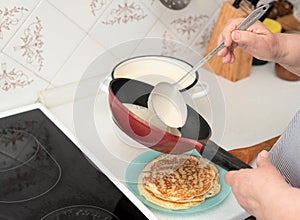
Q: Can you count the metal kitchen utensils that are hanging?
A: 1